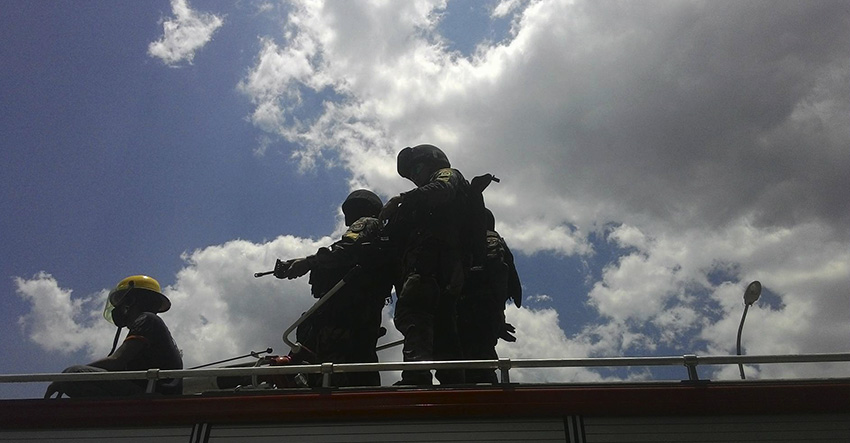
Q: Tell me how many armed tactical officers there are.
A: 3